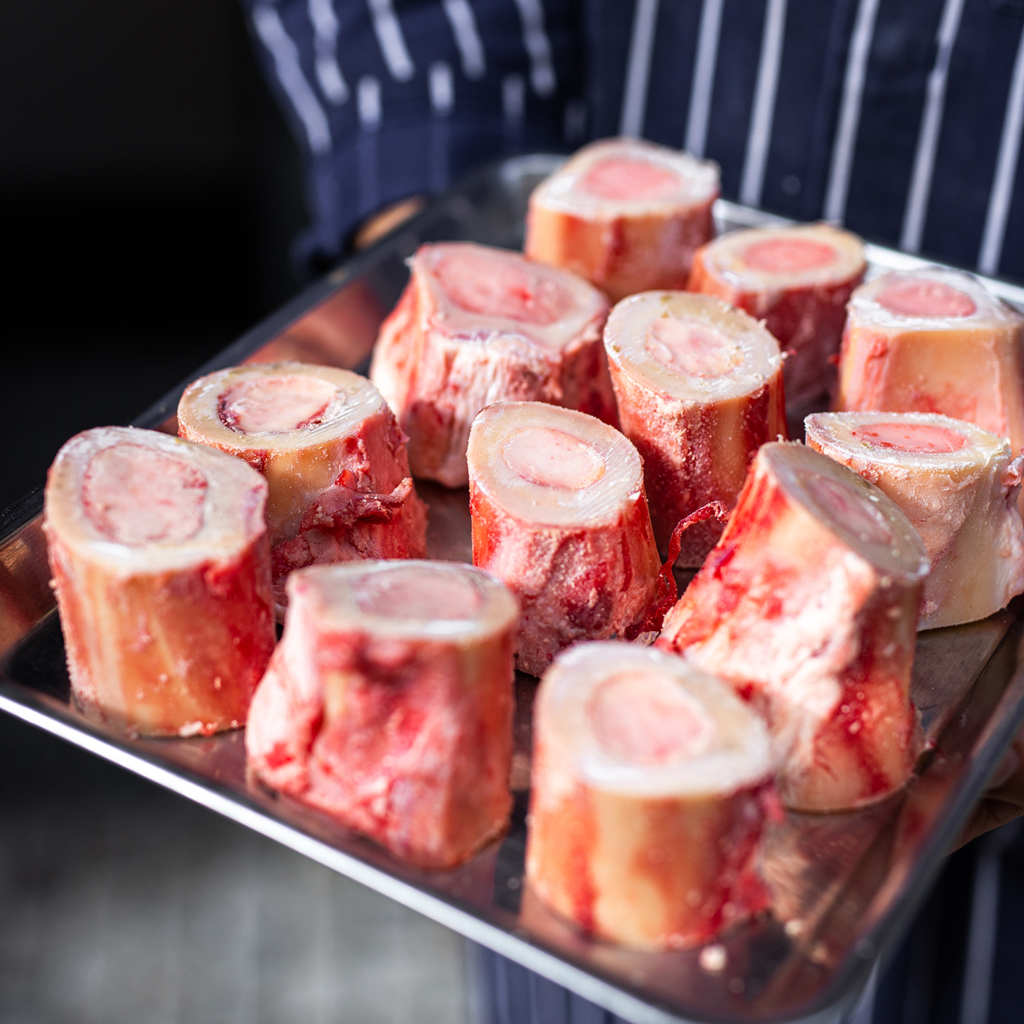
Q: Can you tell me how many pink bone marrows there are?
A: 12